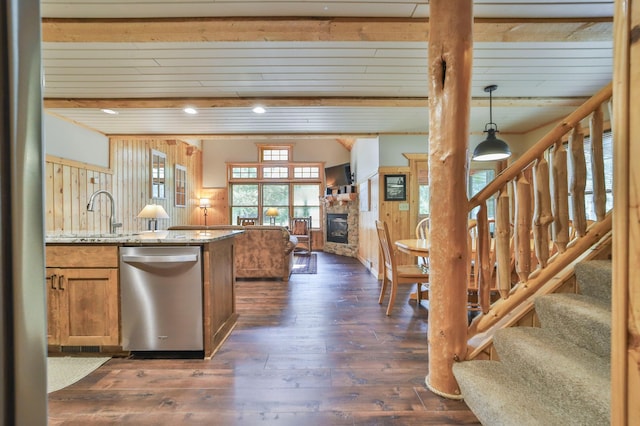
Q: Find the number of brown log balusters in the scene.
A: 7